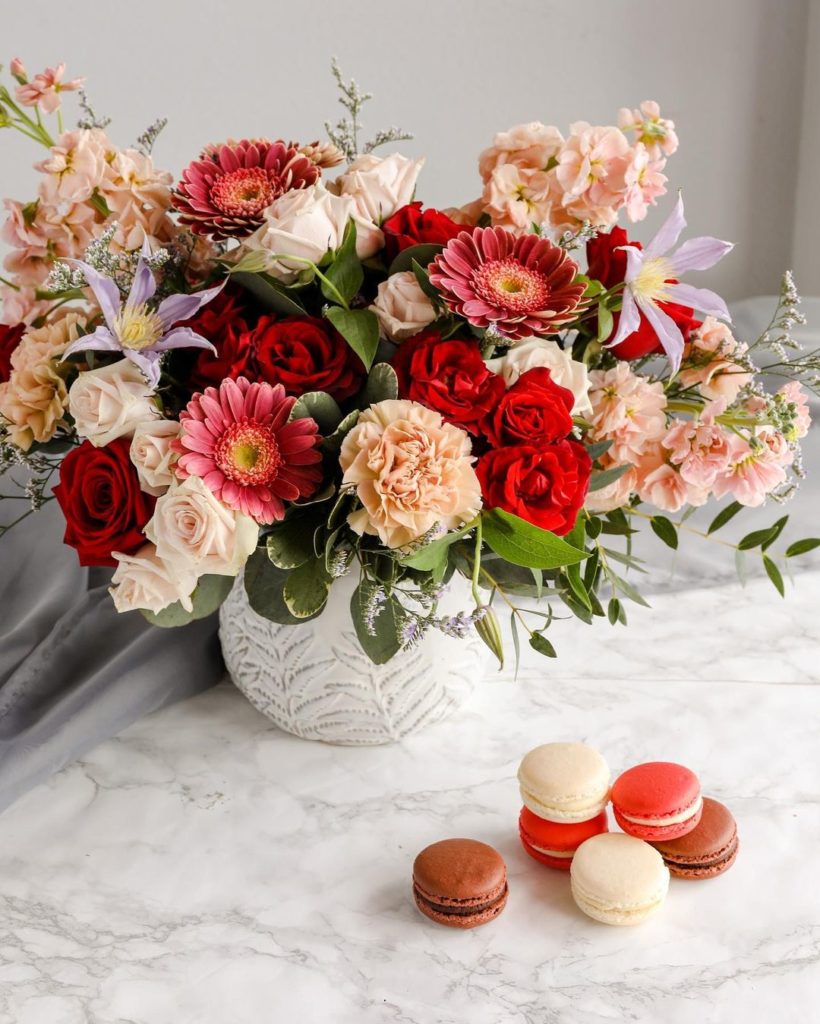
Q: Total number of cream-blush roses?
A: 8